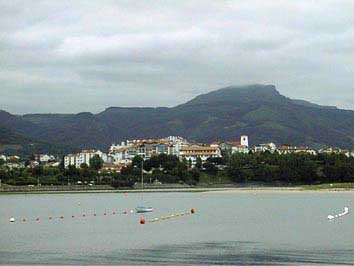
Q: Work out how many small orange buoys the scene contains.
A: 10